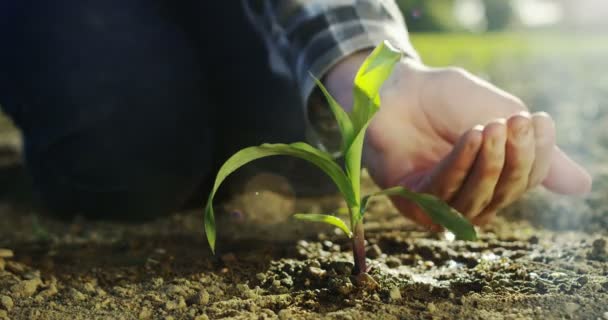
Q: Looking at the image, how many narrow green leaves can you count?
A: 5